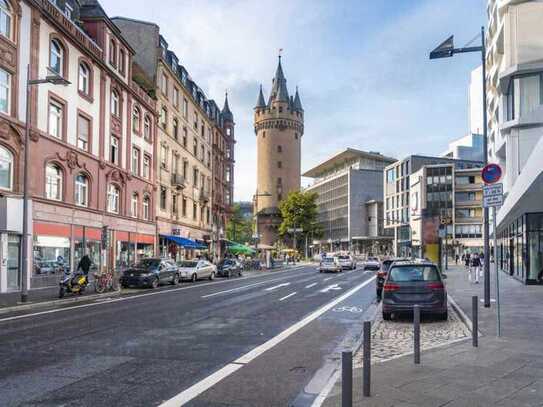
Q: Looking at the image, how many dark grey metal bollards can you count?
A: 4